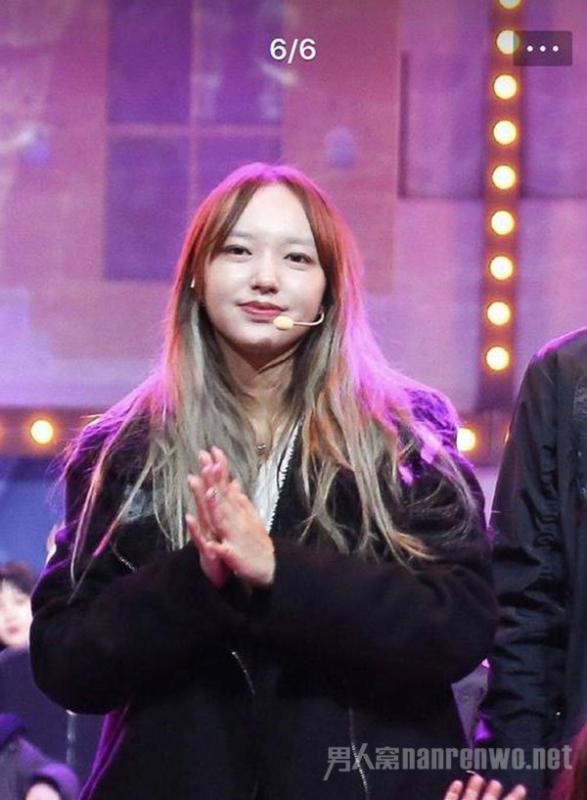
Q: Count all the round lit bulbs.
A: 11